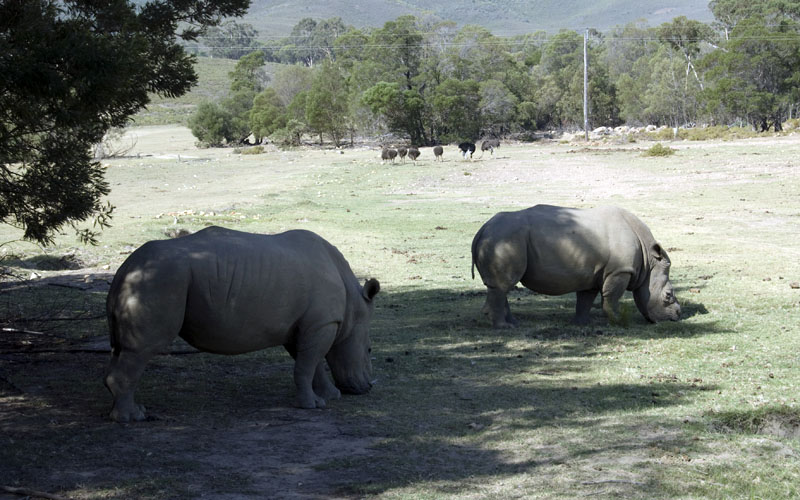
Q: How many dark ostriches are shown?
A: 1